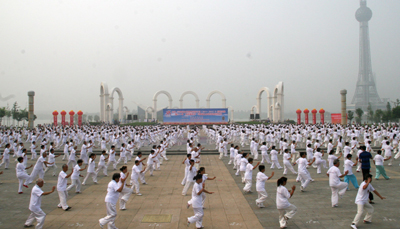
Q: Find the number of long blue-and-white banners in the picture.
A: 1